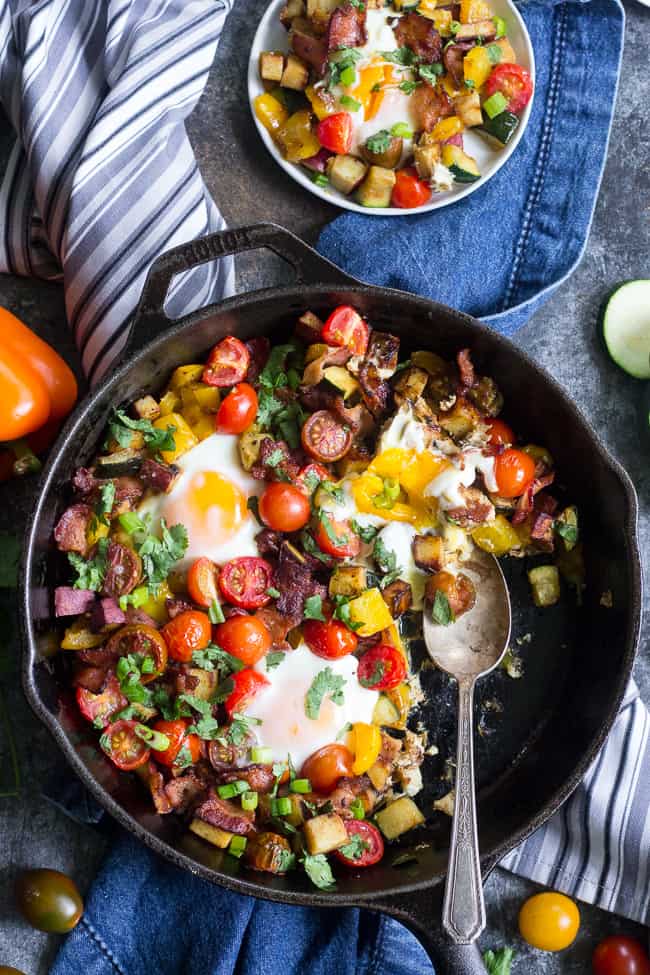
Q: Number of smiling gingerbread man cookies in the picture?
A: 0